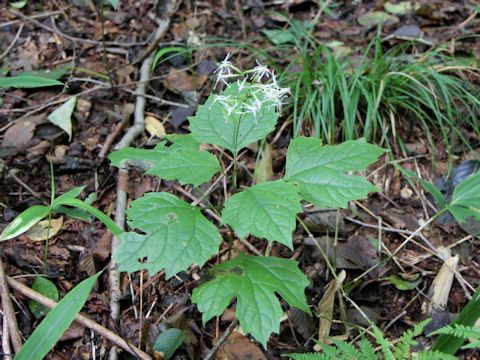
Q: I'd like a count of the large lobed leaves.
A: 6